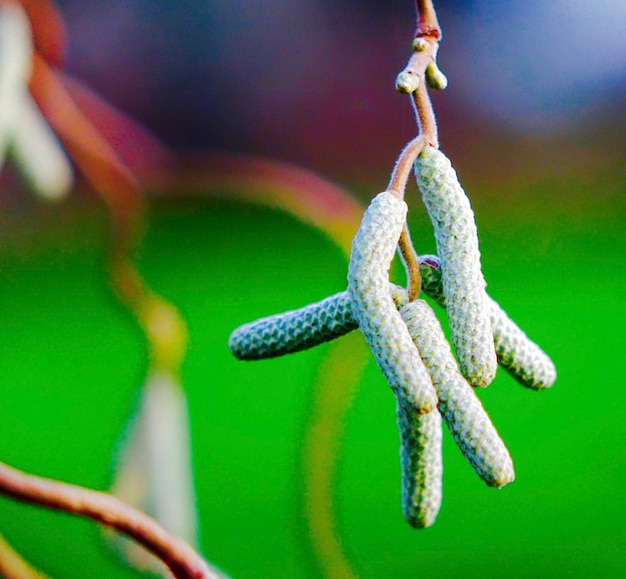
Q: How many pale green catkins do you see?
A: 6